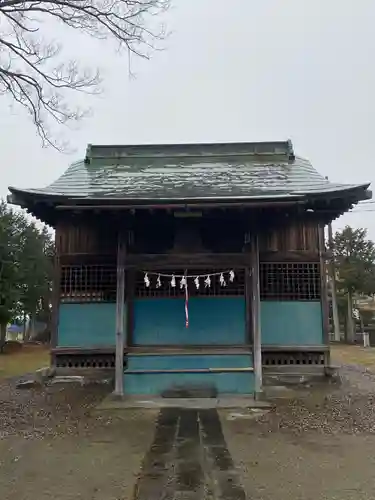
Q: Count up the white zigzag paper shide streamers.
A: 8